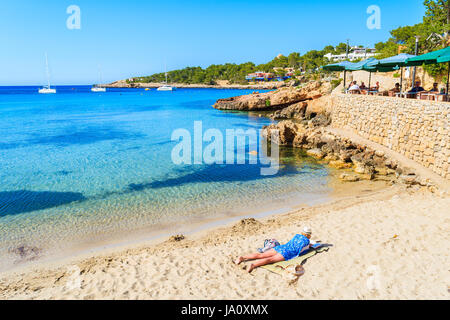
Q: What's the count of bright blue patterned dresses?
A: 1